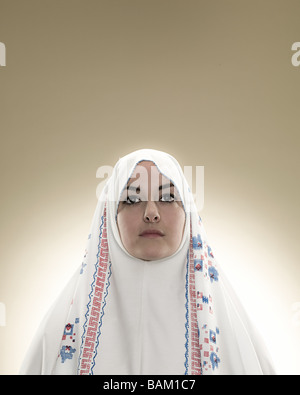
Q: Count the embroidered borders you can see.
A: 2